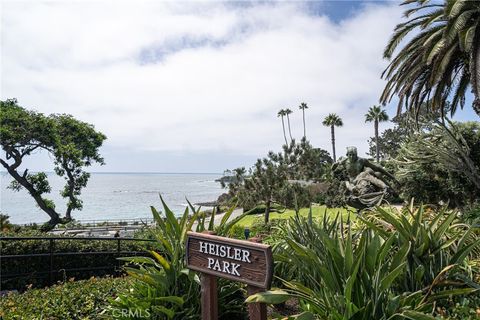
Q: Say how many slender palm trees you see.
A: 5